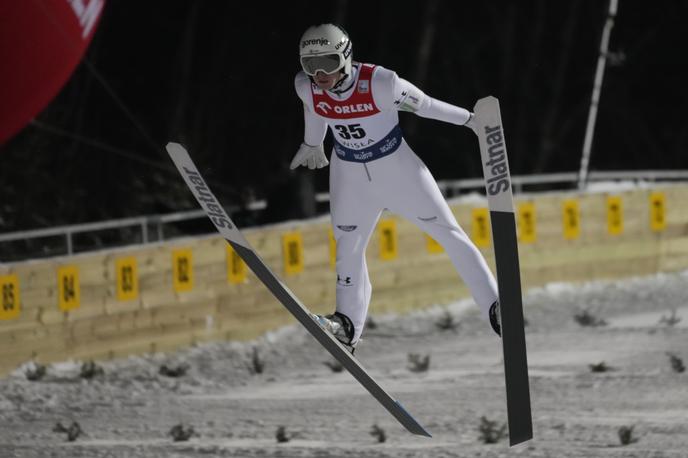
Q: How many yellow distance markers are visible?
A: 14